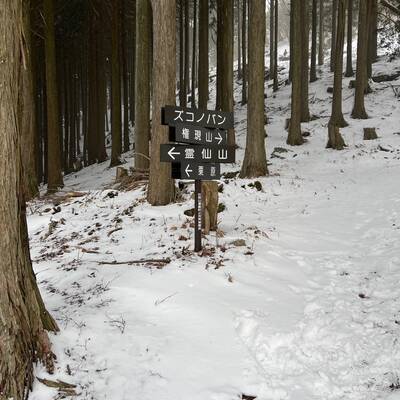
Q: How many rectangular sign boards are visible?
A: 4